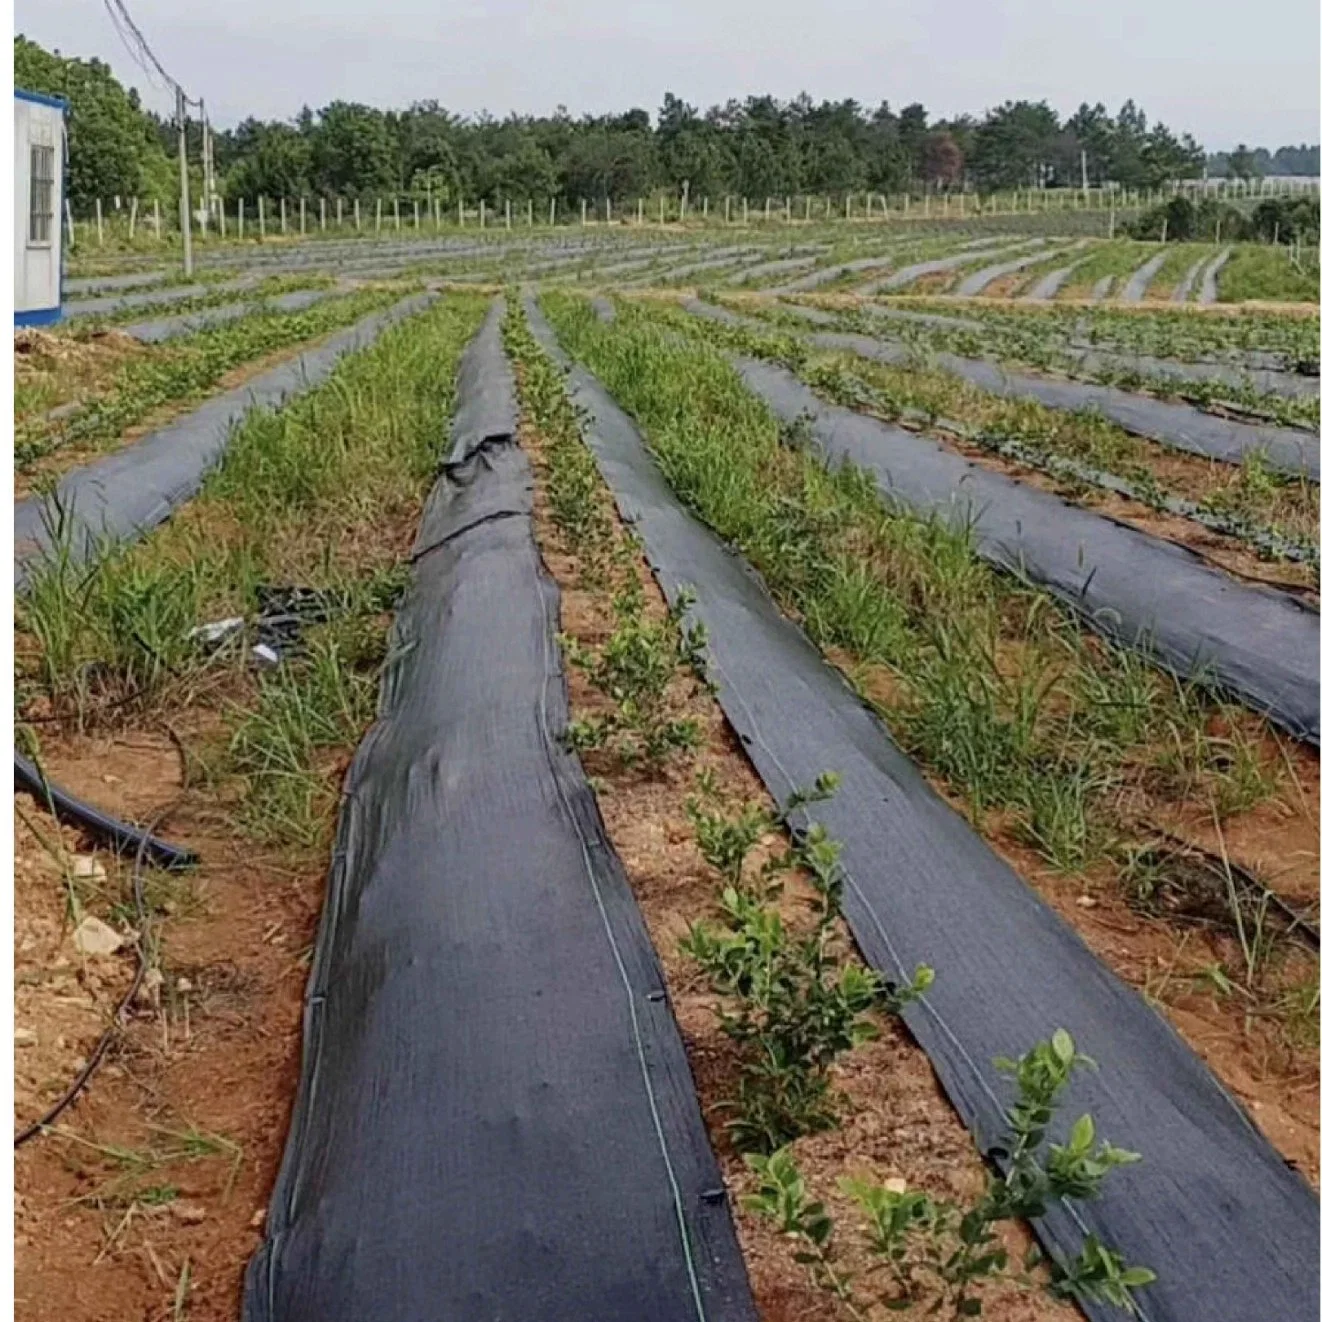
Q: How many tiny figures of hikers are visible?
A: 0